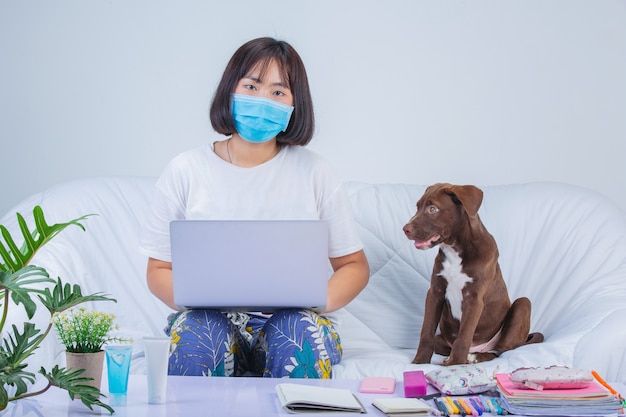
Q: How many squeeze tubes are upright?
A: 2